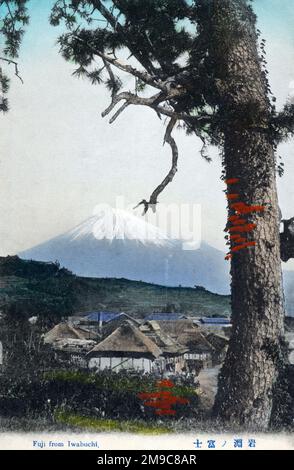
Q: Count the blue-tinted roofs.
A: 3